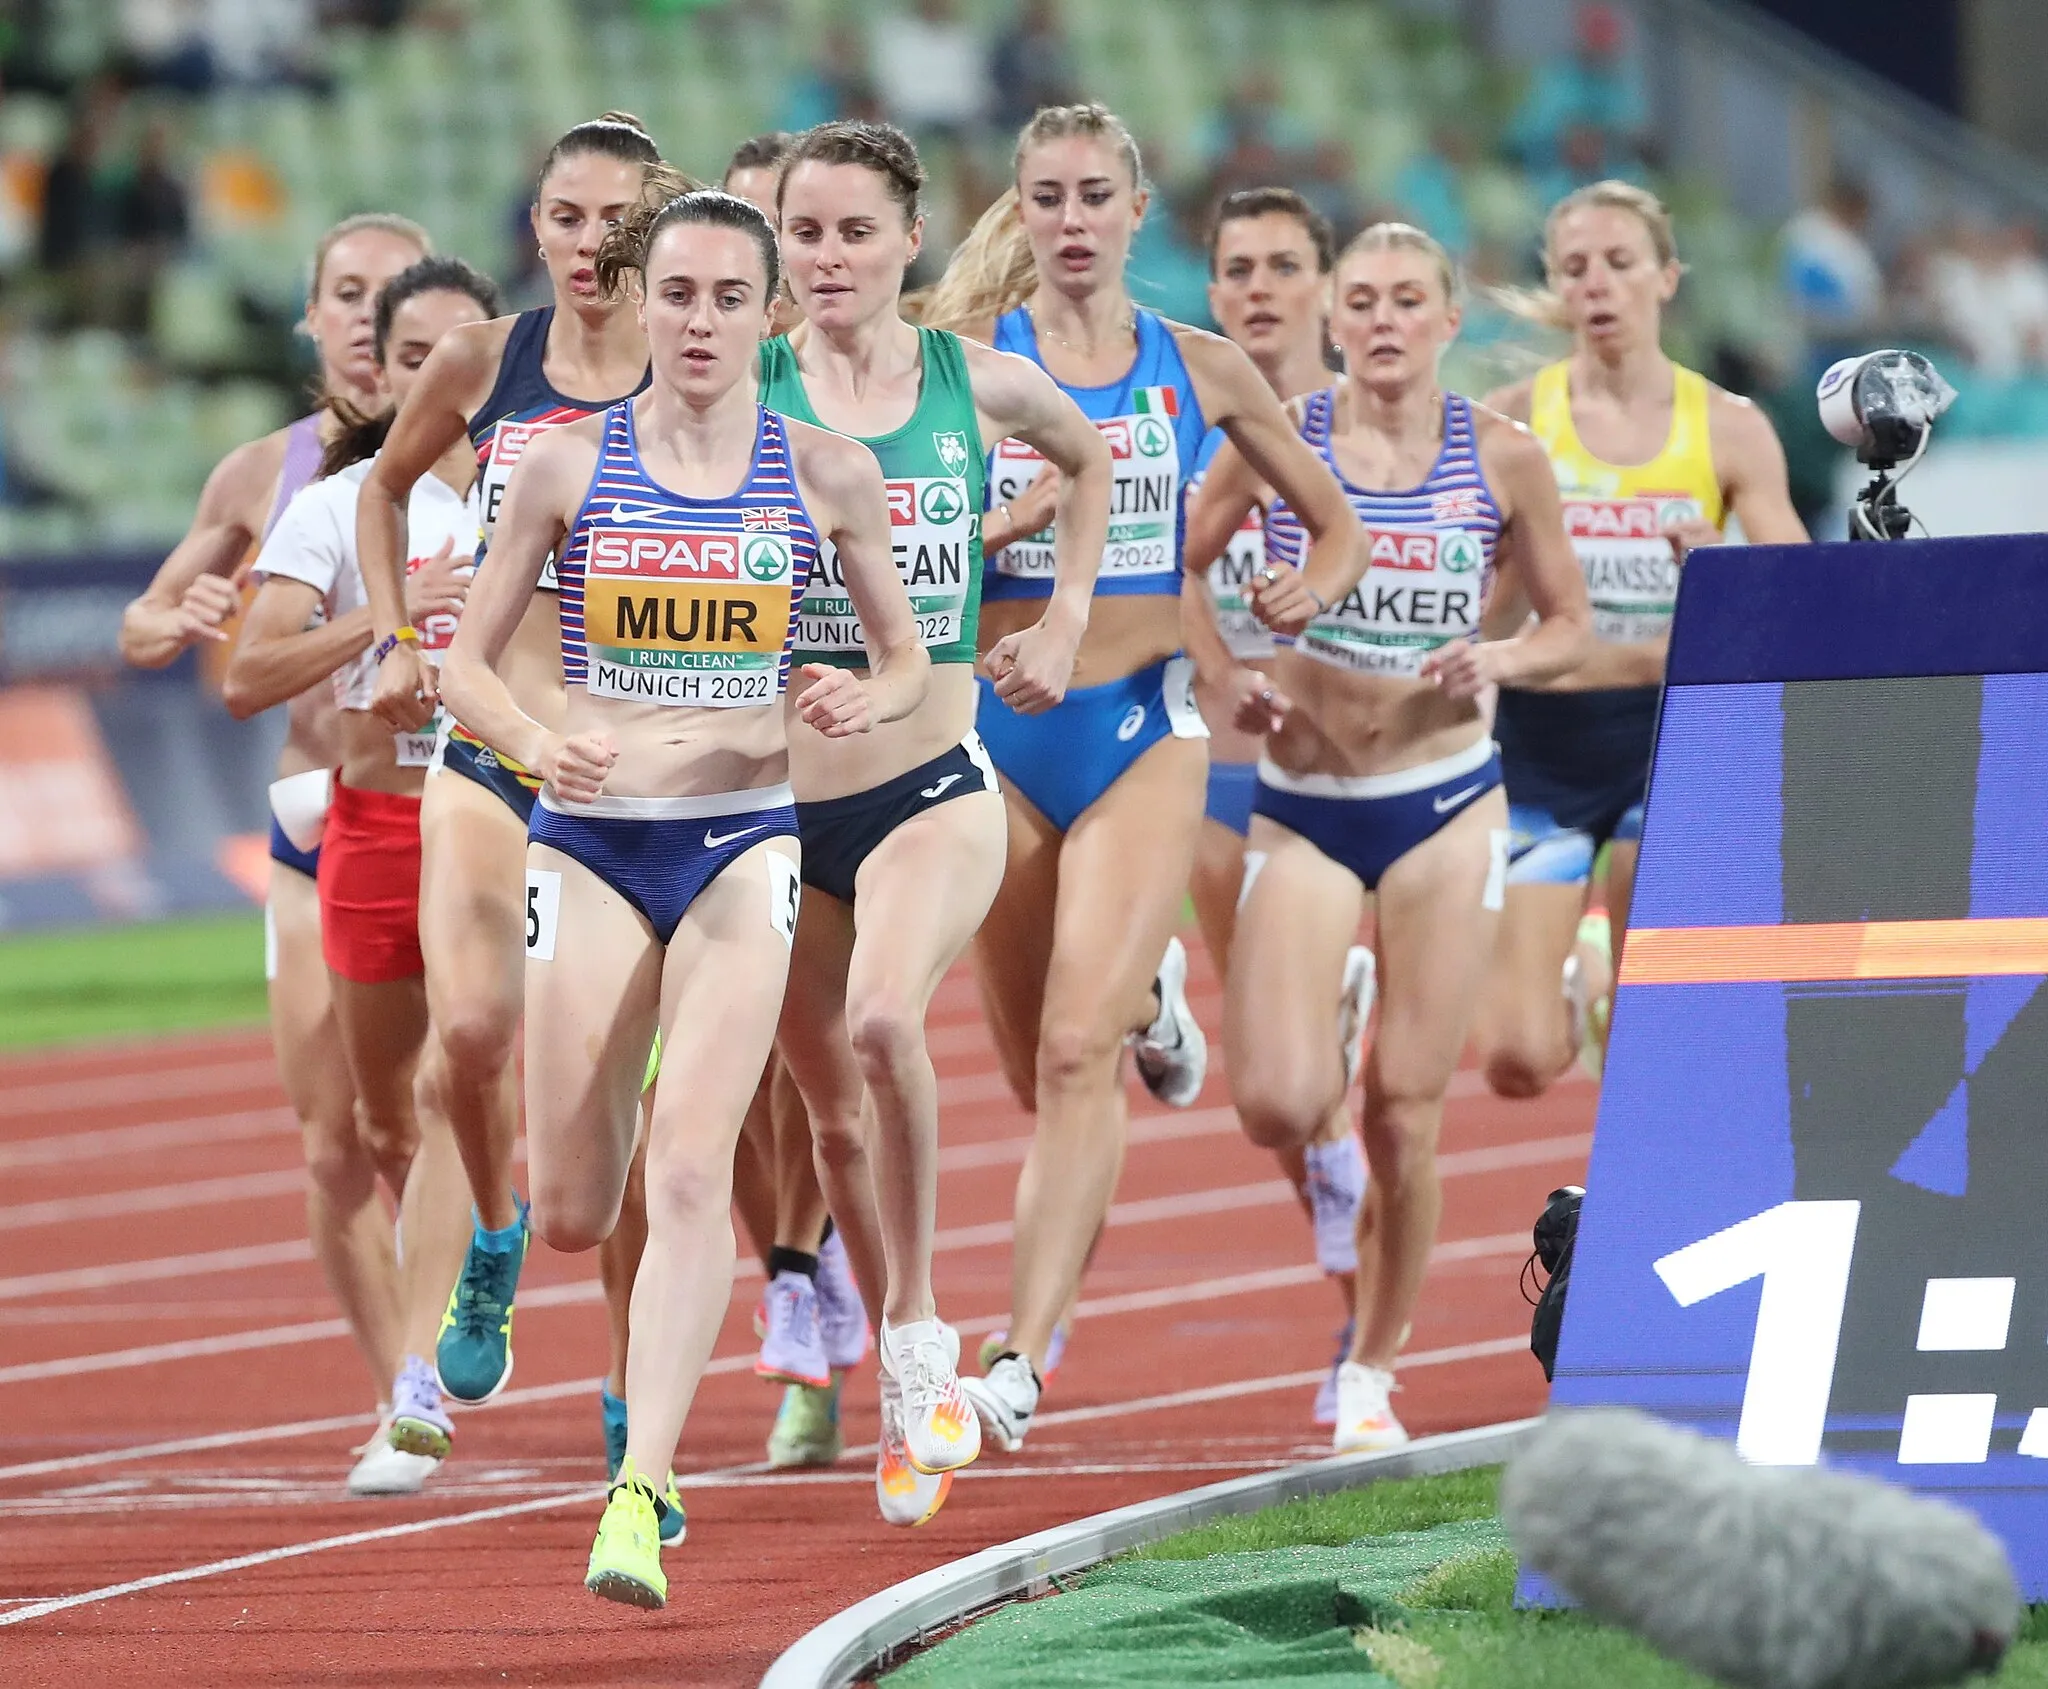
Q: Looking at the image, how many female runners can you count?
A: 10